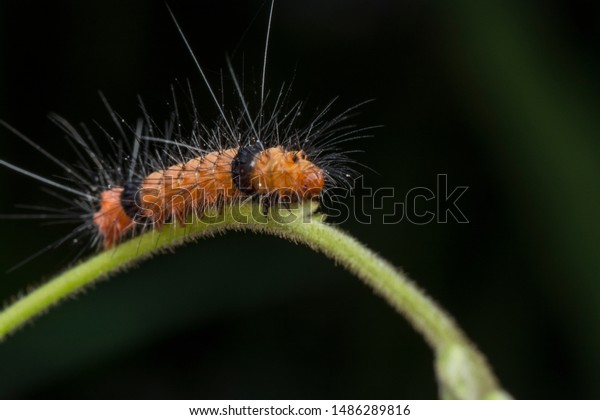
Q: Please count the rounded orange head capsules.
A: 1